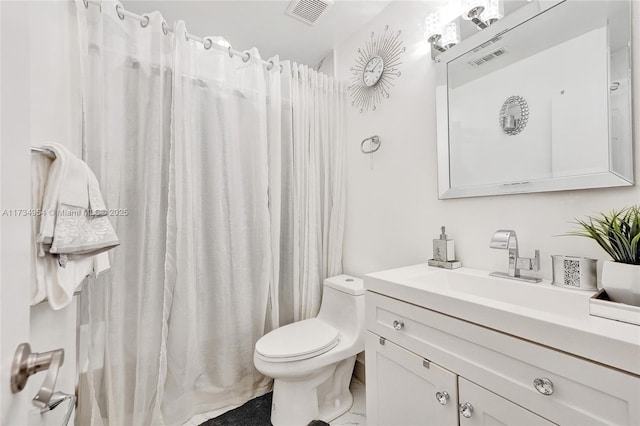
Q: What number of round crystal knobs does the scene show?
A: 4